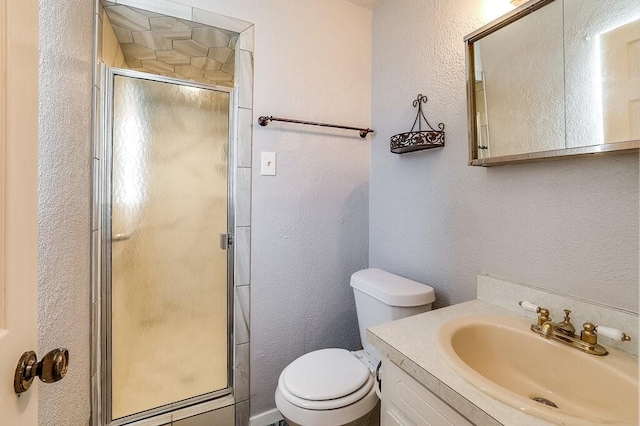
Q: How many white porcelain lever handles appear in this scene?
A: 2